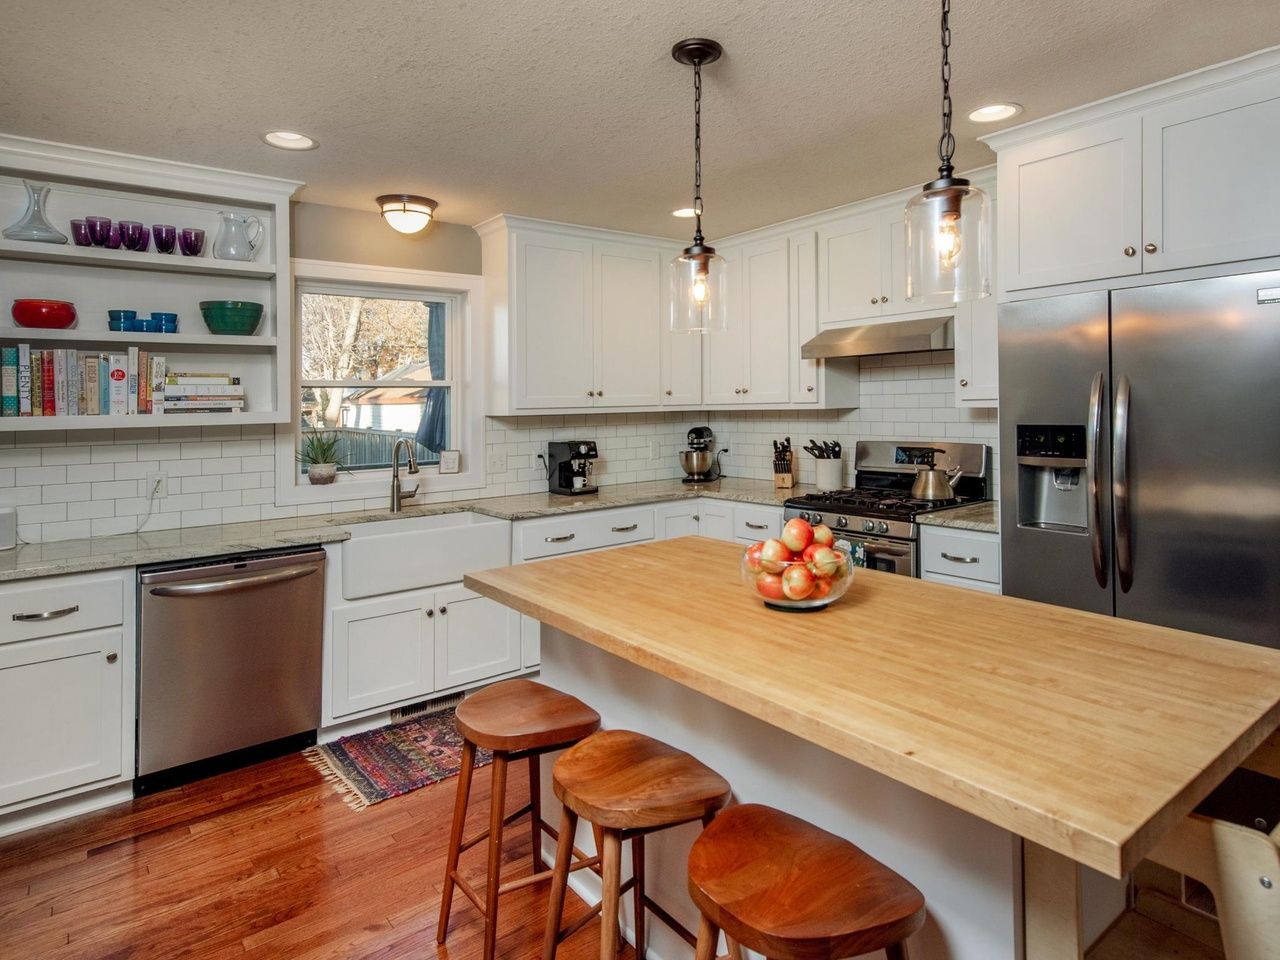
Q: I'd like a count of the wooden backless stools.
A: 3